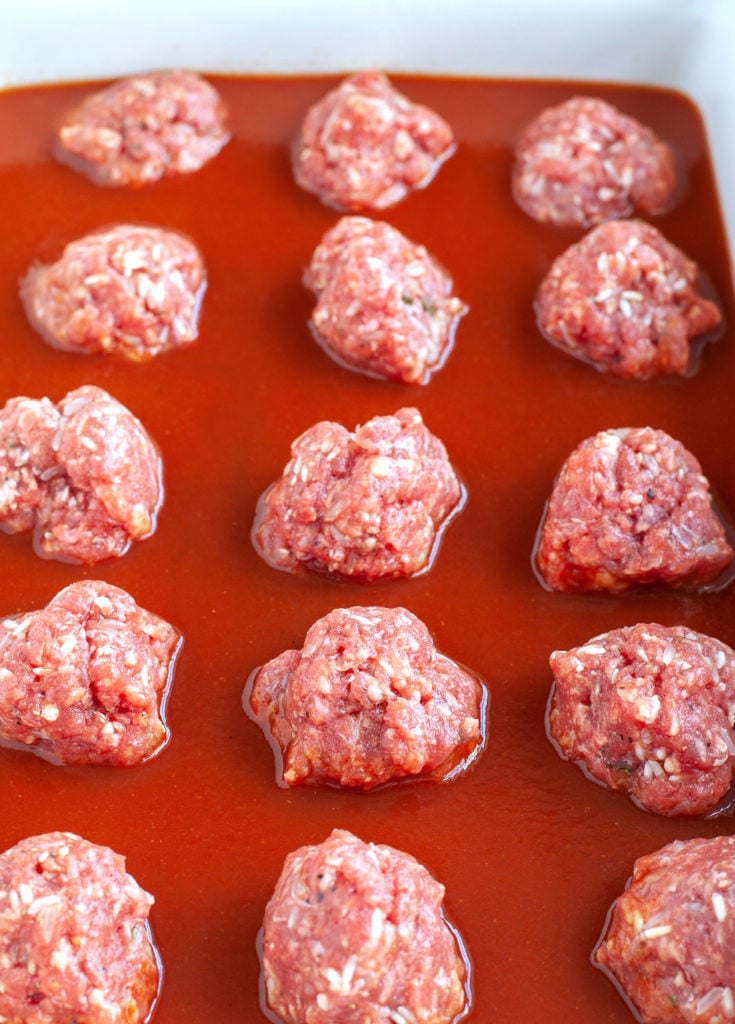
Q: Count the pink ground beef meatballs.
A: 15